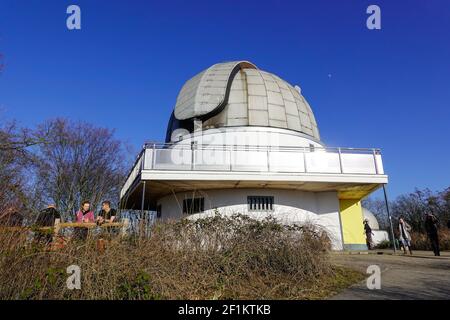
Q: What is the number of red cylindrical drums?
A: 0